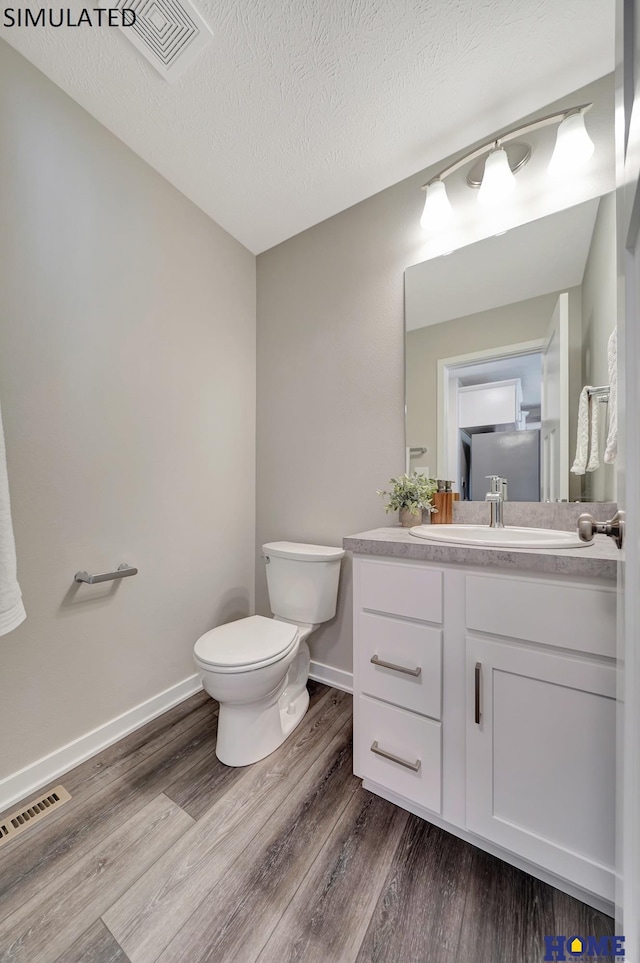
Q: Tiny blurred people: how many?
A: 0